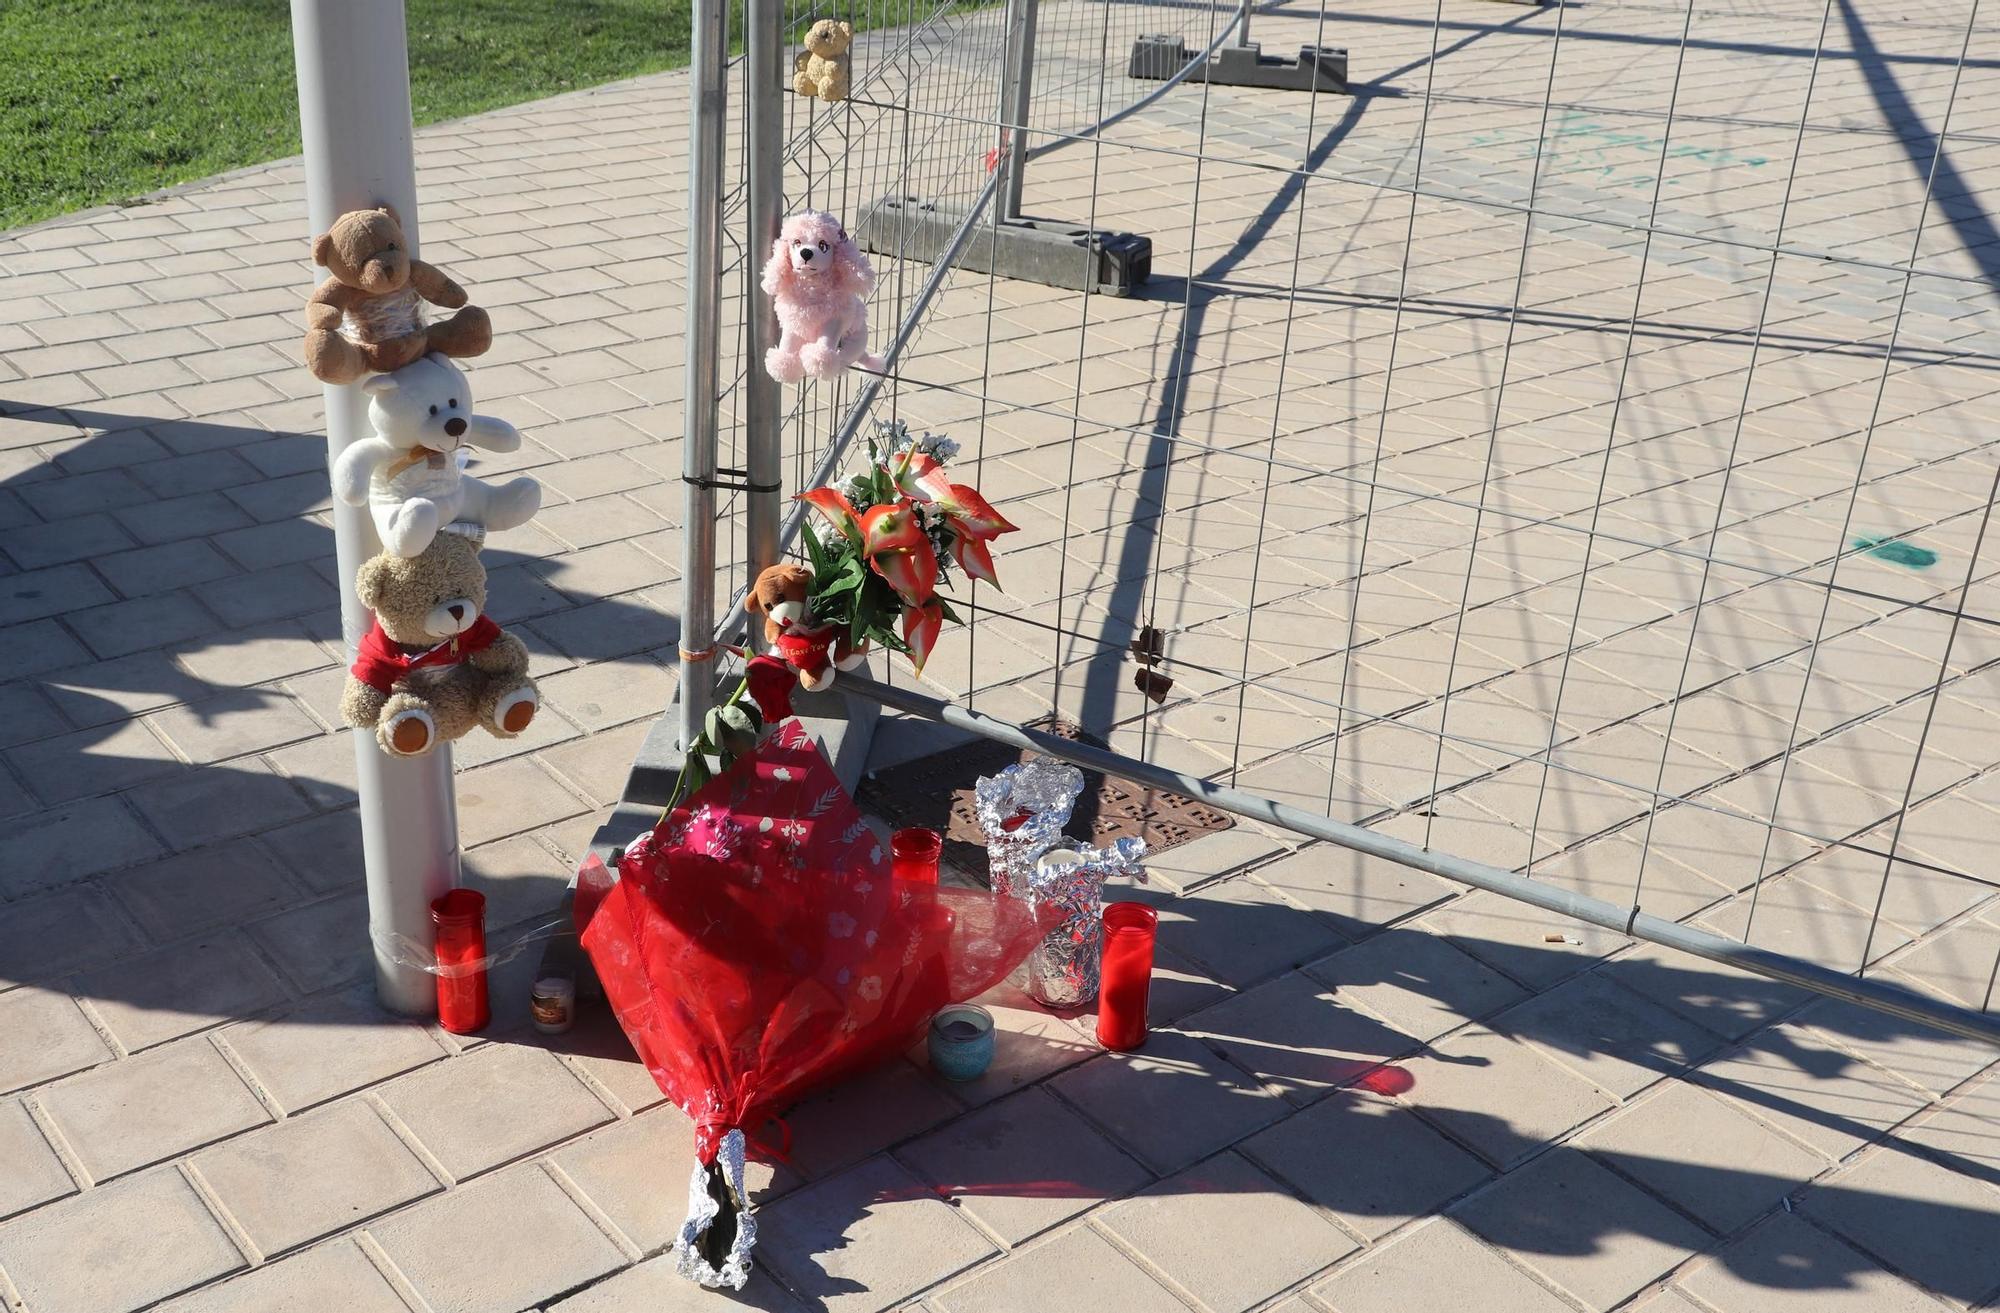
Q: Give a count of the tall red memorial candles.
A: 3